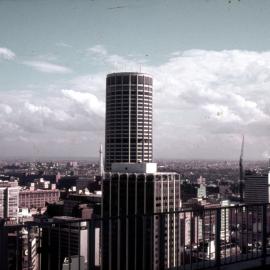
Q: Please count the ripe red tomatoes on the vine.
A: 0